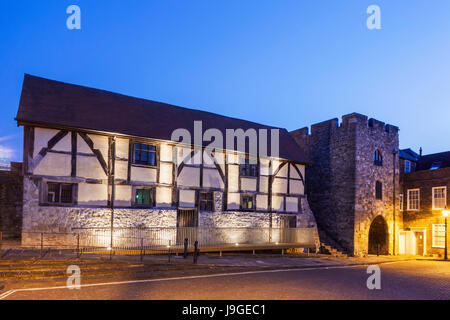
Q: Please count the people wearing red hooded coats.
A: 0